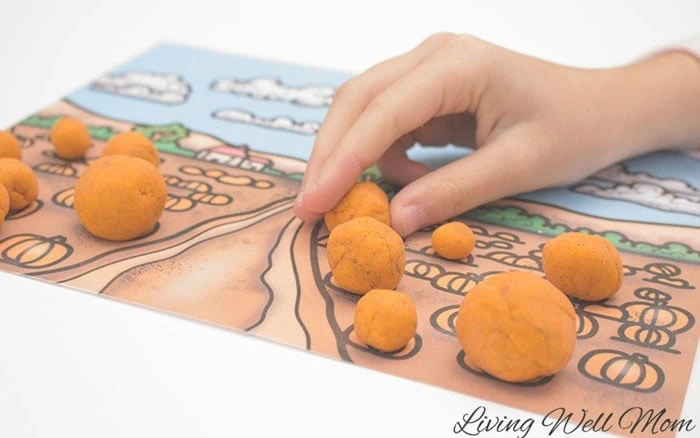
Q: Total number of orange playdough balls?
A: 12